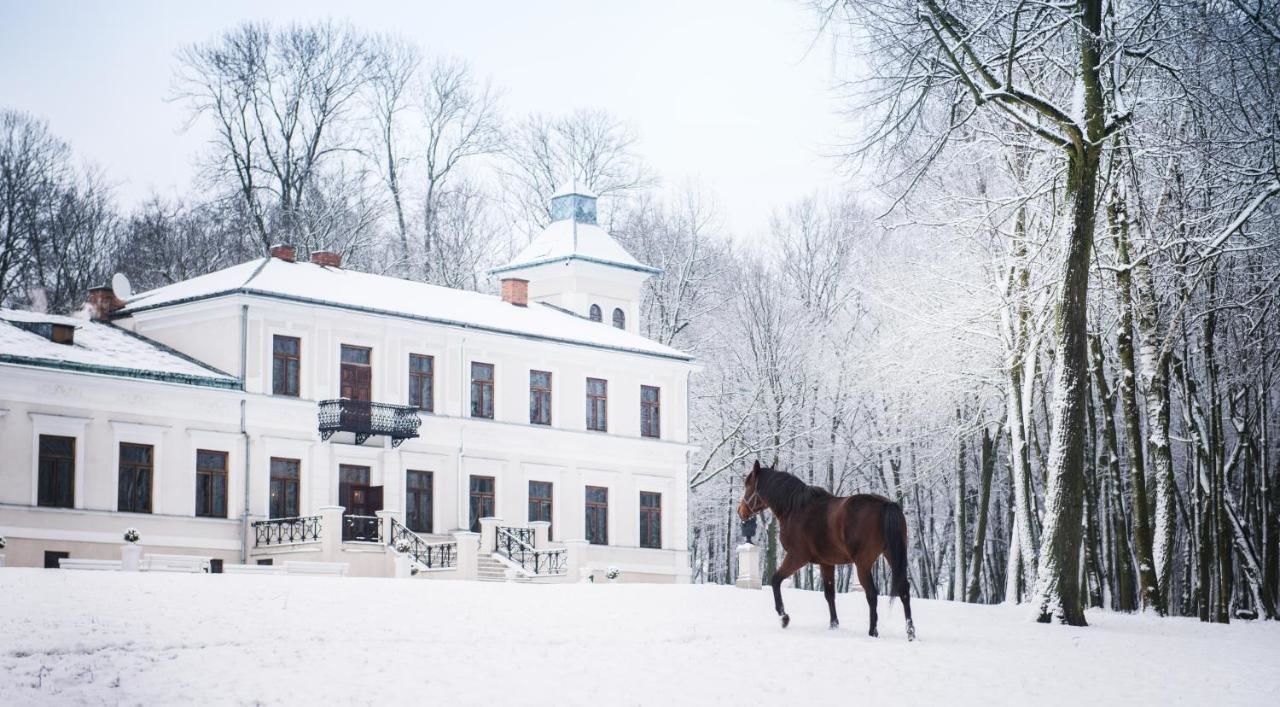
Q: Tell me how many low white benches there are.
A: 4